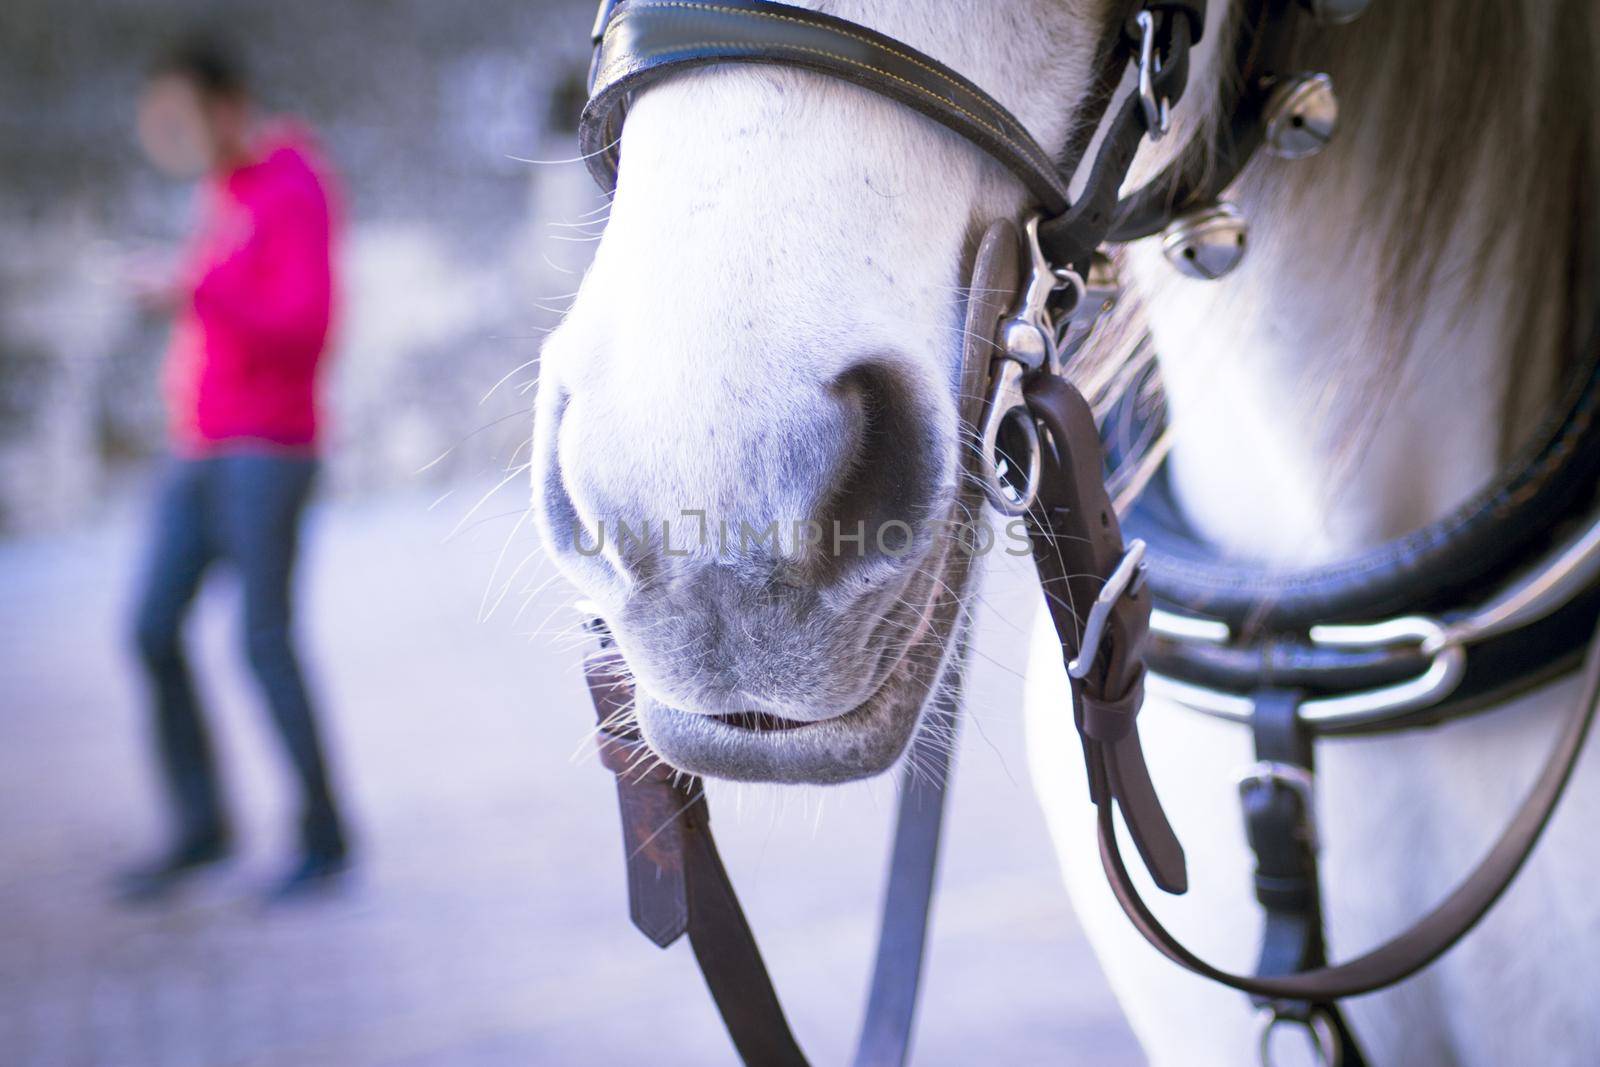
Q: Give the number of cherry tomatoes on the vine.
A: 0